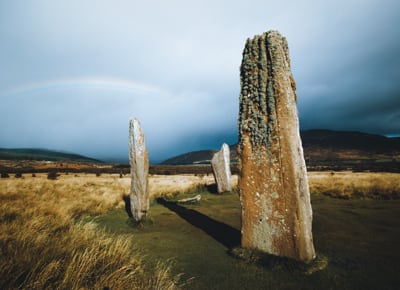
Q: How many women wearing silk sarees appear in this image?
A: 0